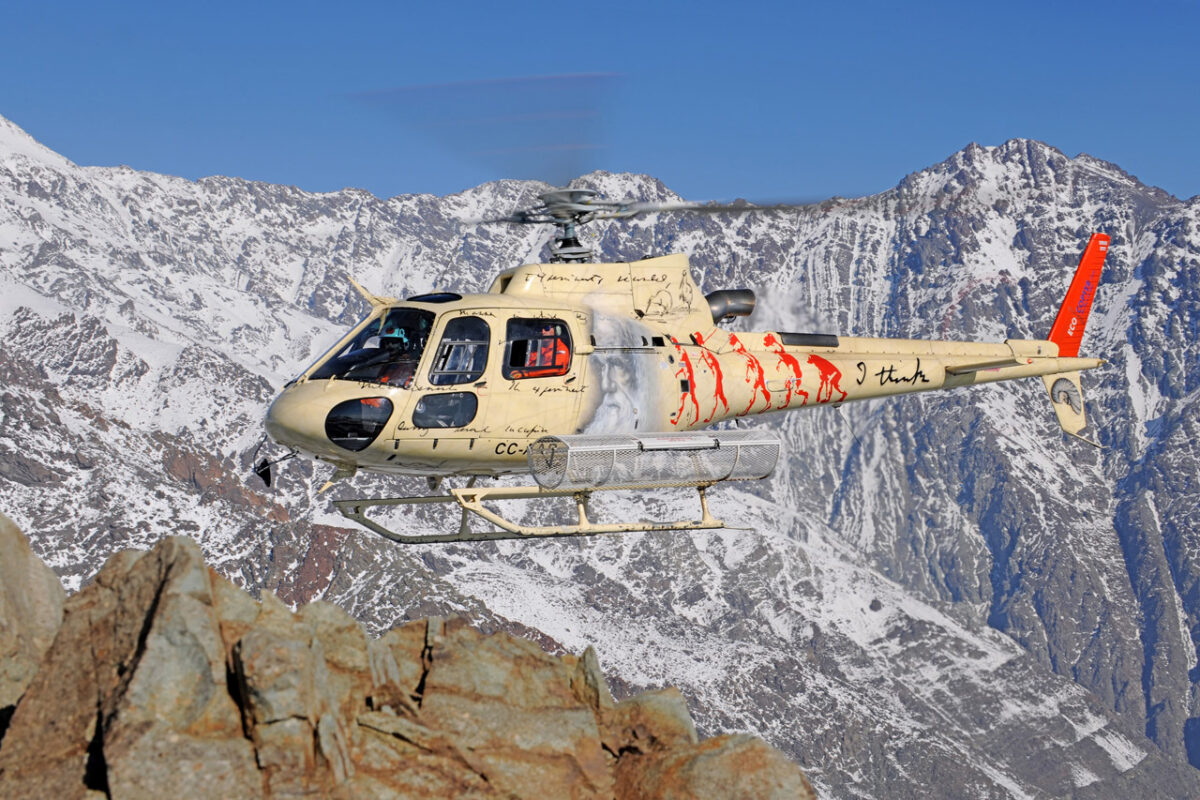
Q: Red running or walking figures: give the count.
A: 5